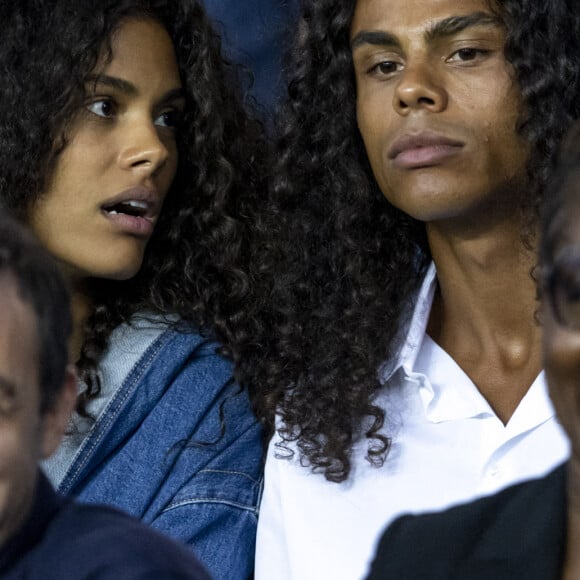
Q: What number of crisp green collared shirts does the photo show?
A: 0